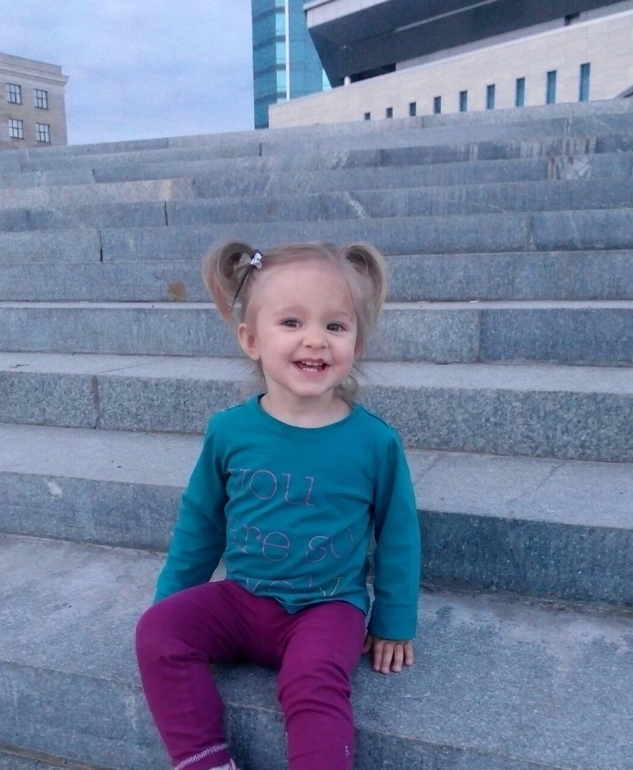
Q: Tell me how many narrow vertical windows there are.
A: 9